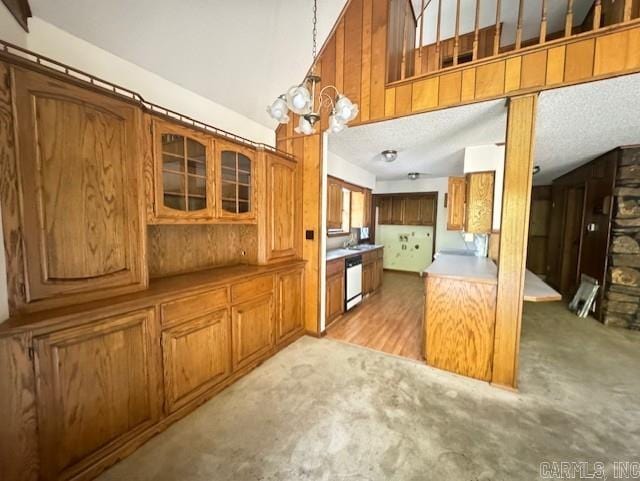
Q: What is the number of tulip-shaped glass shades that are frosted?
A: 5